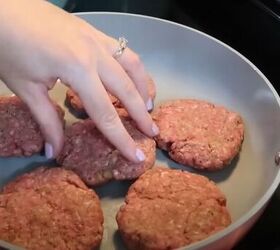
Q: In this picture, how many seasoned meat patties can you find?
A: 6